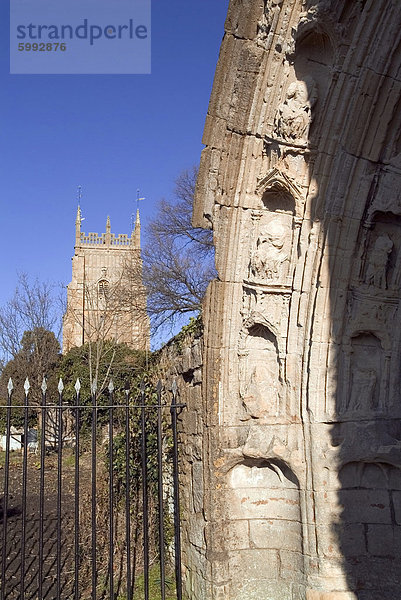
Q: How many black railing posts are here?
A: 11